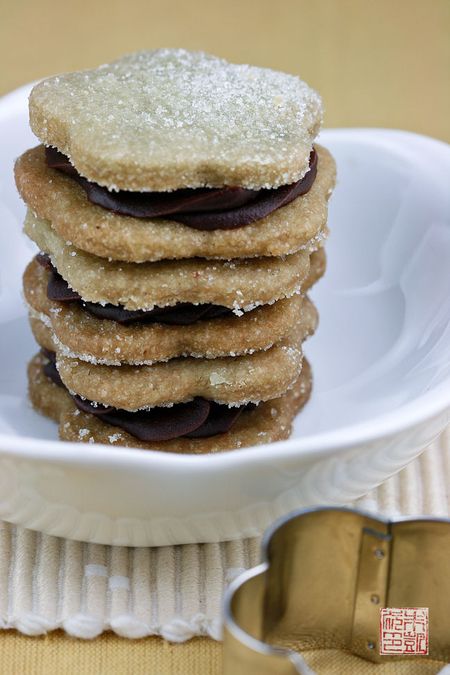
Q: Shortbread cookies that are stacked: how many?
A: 6